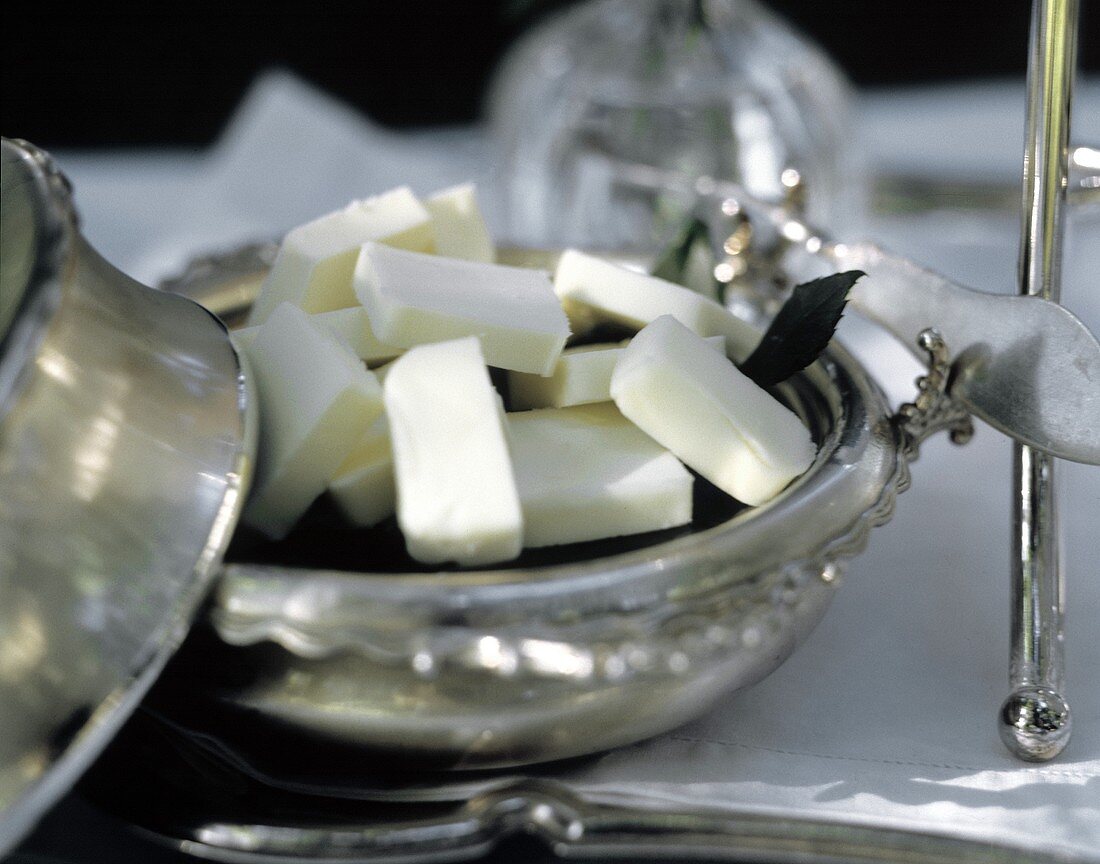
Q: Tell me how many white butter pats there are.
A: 11